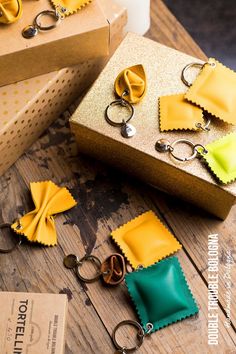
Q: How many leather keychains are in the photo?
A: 10